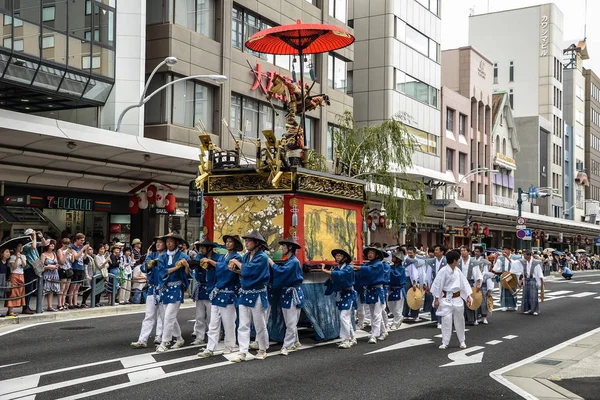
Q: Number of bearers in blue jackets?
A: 11